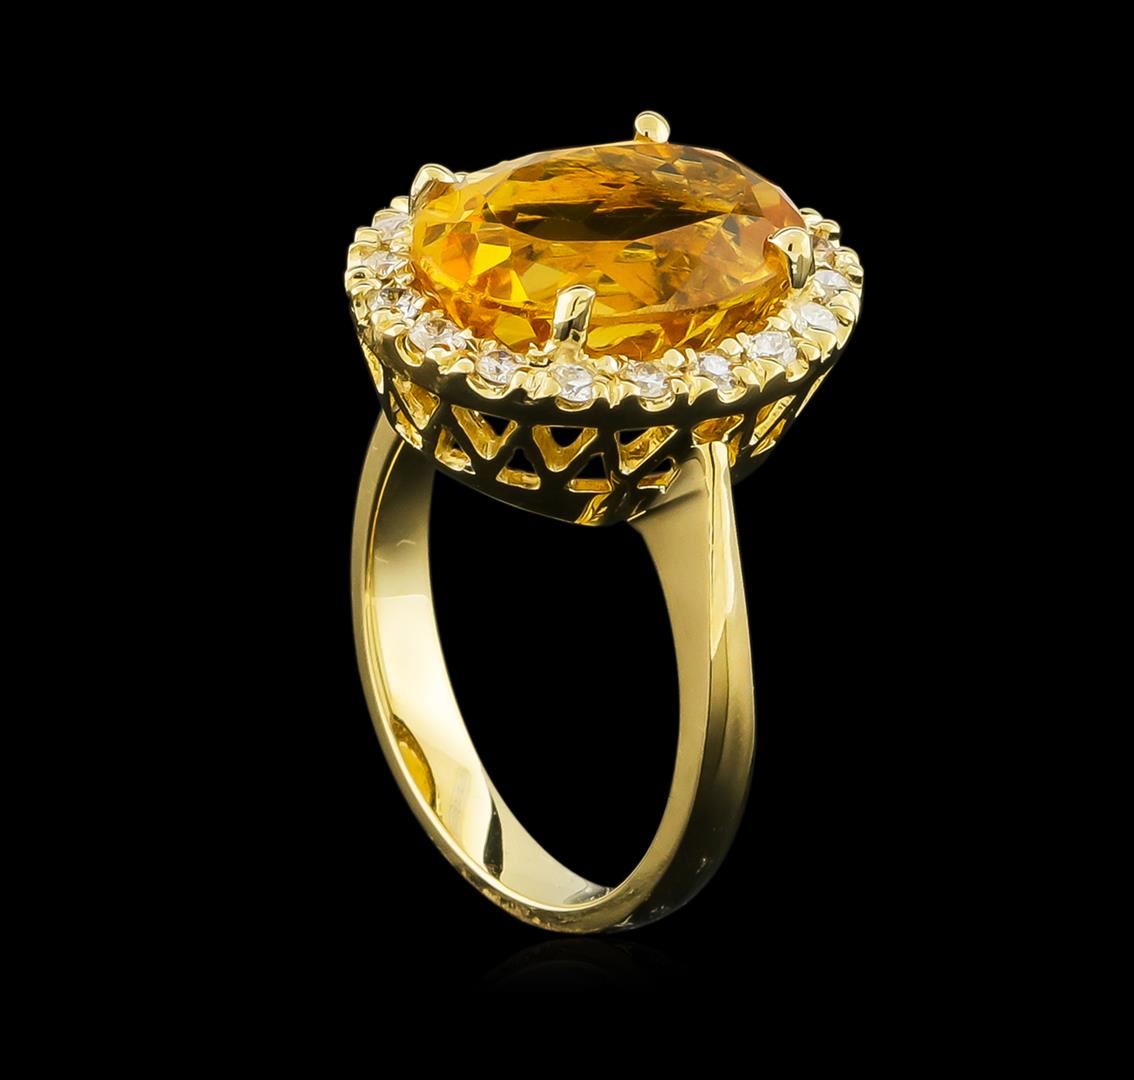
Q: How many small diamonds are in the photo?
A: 12